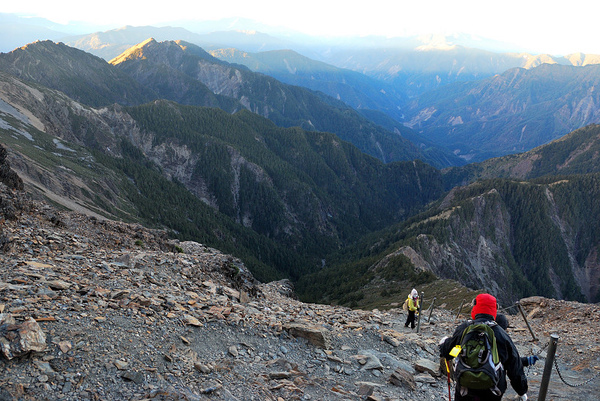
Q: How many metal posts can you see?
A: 5